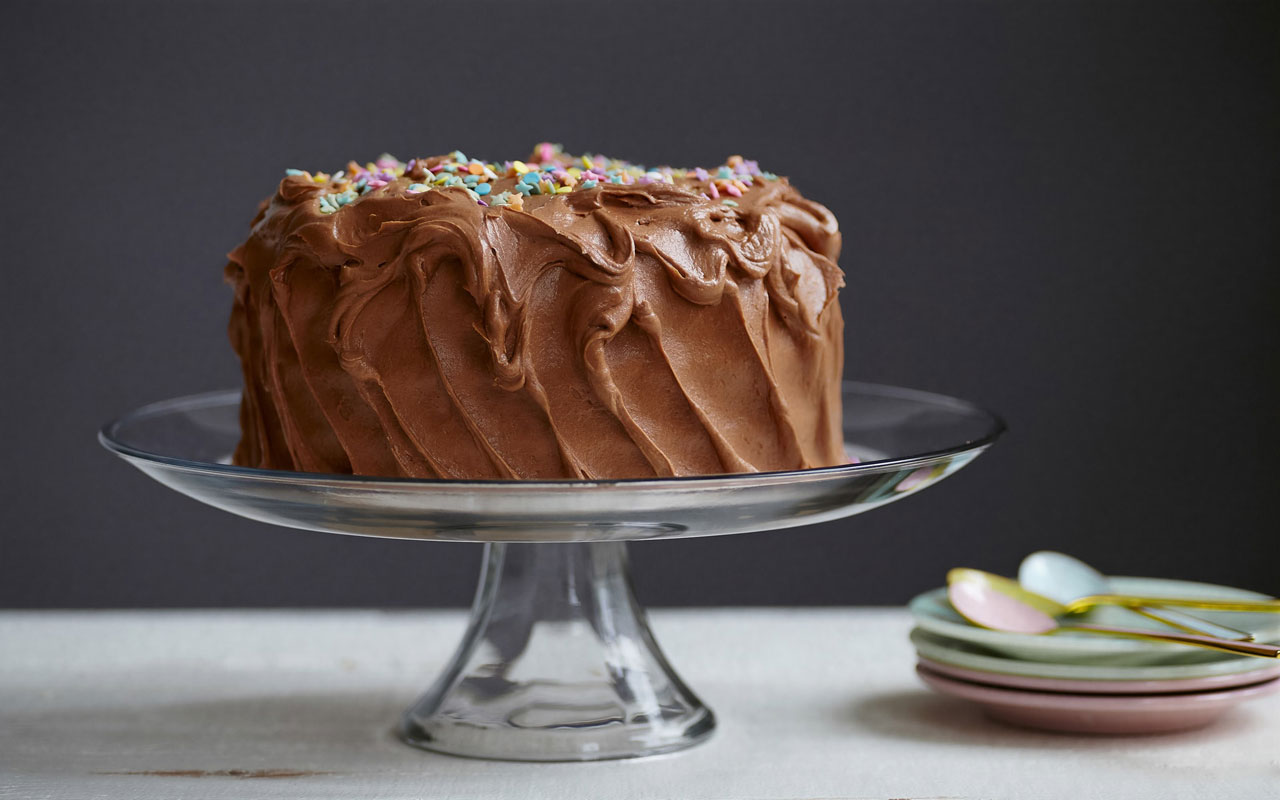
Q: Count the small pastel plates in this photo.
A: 4